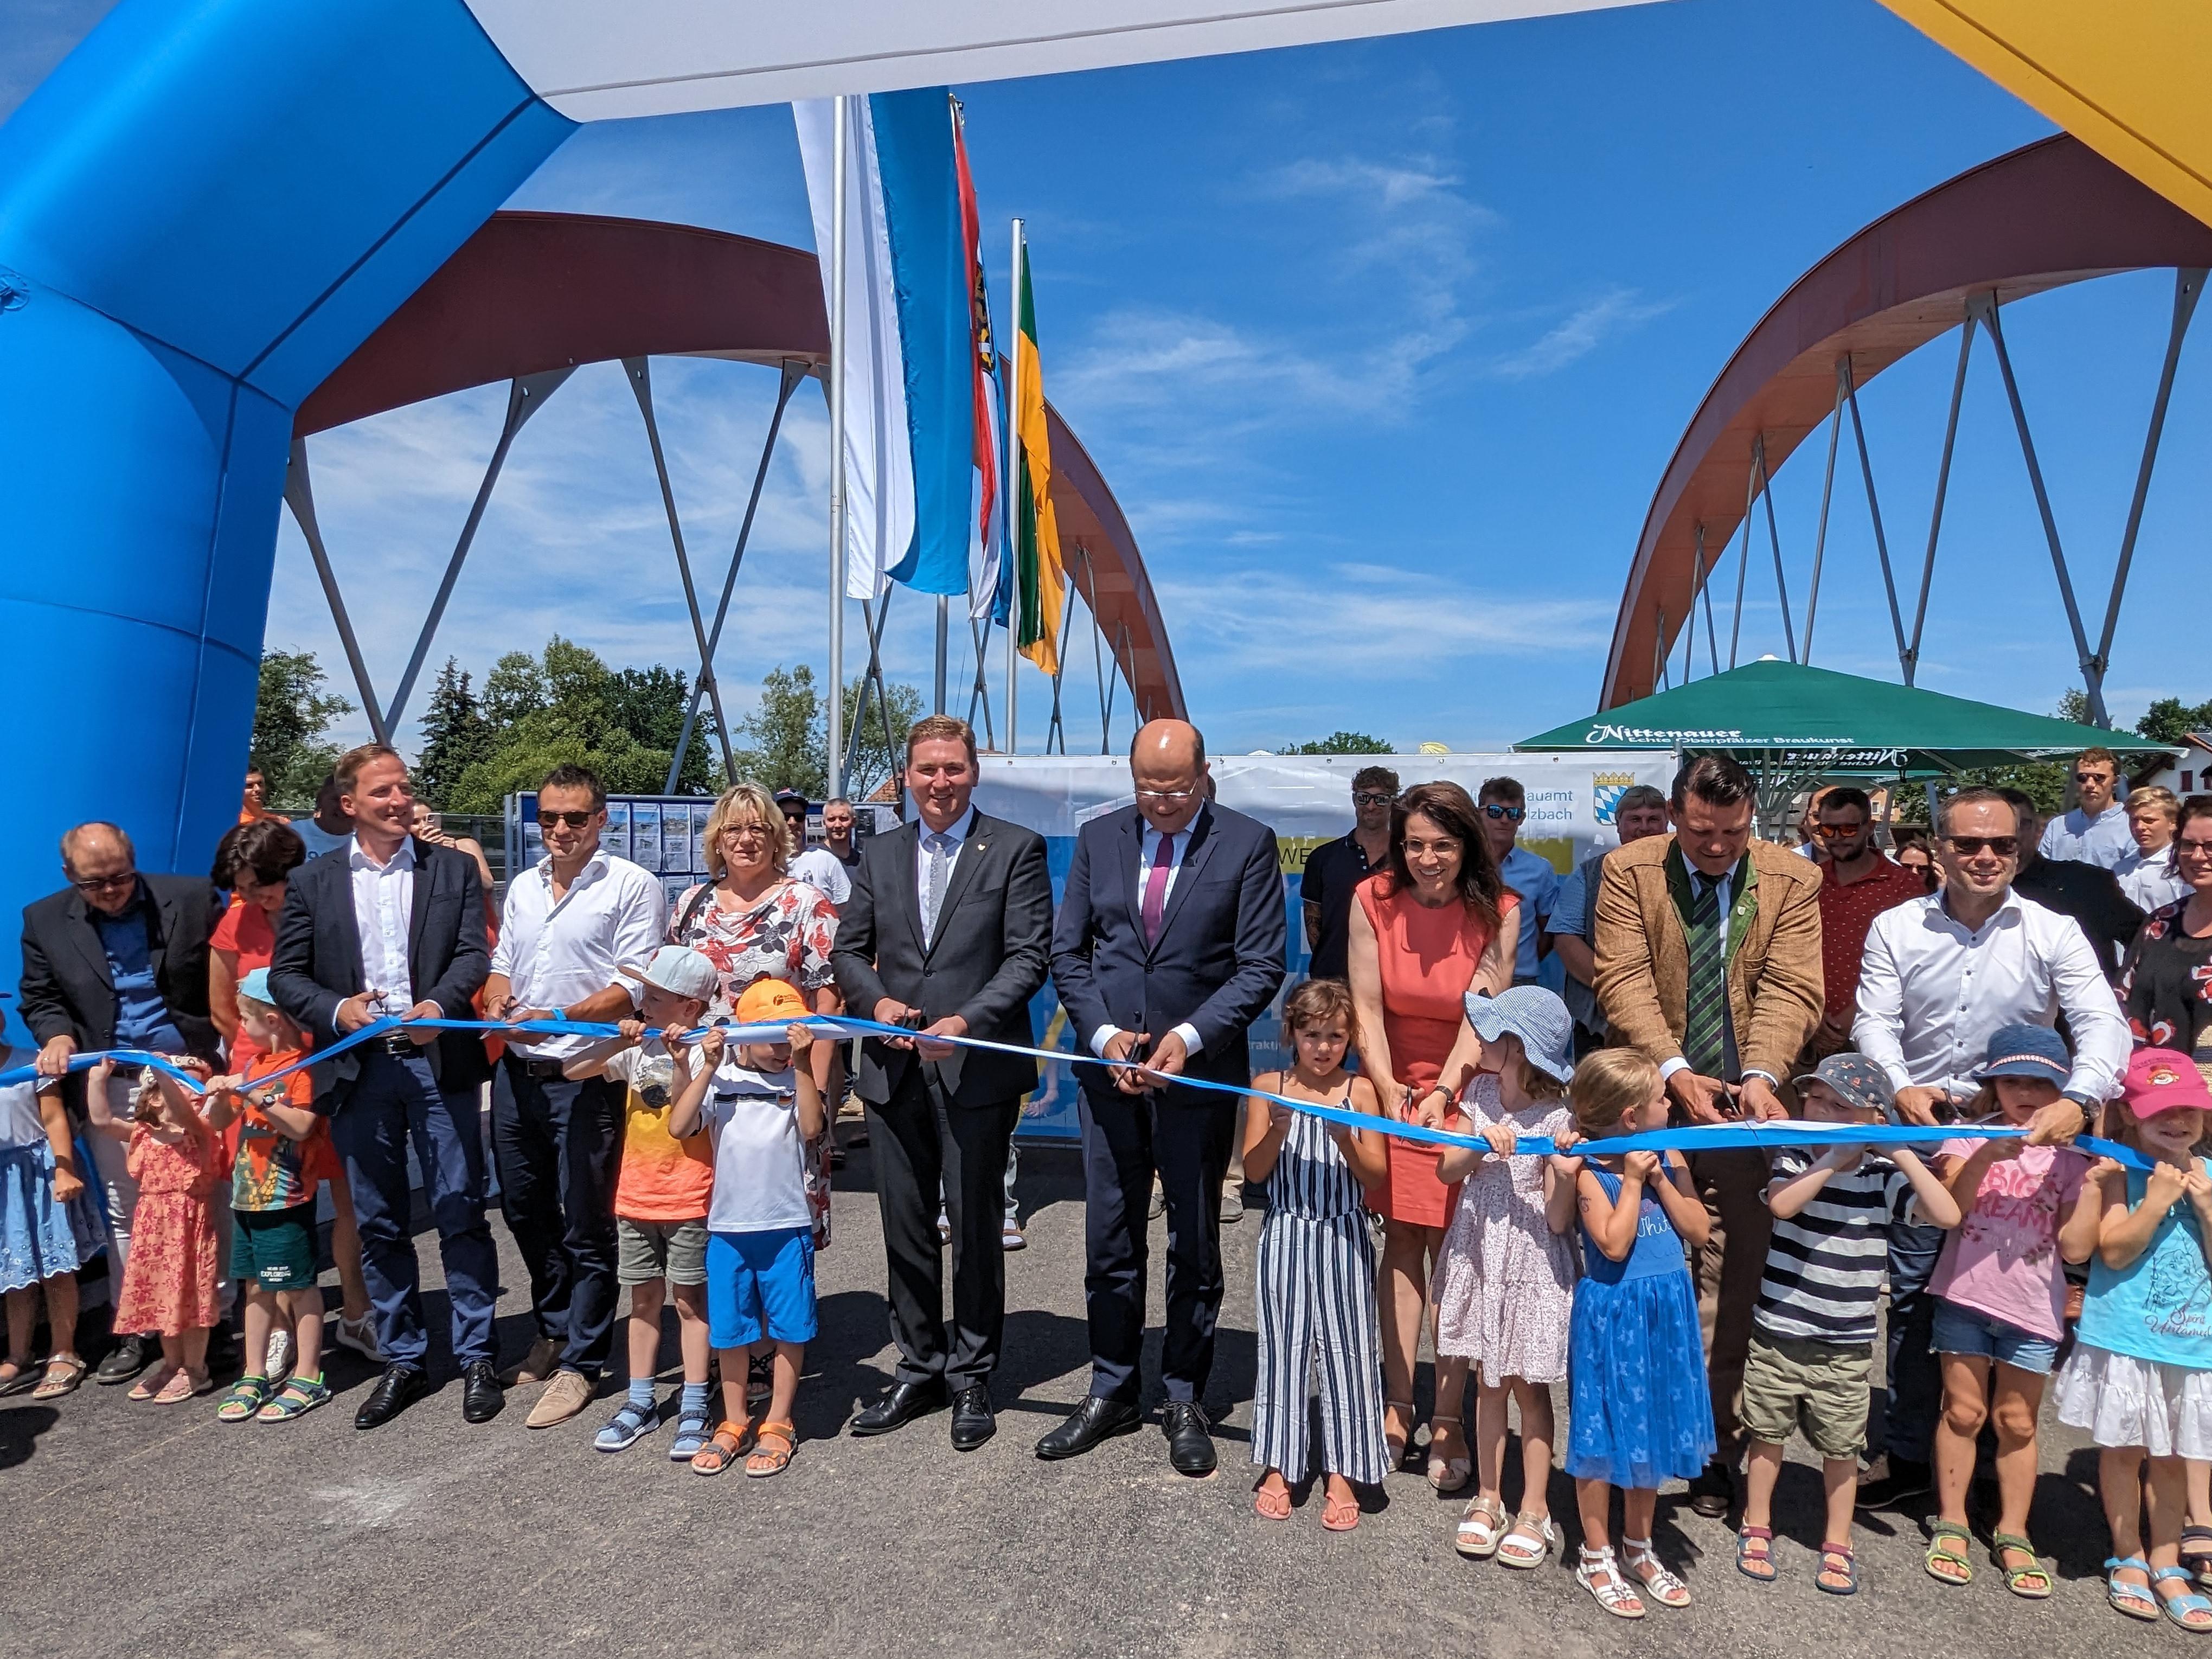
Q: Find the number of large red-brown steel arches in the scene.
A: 2